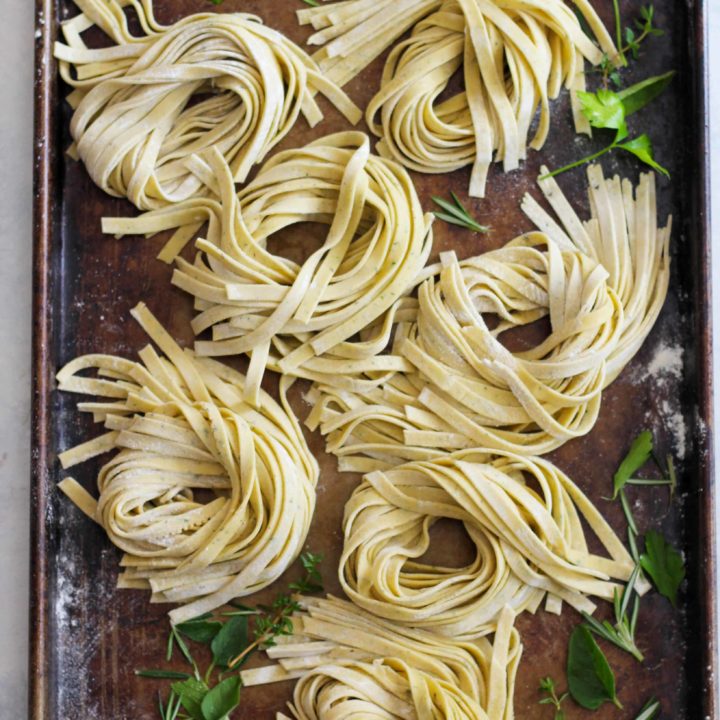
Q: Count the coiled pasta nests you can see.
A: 7